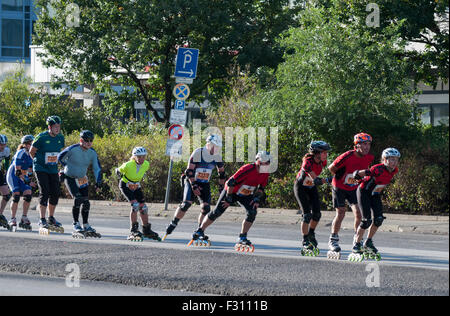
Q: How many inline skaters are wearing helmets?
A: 10